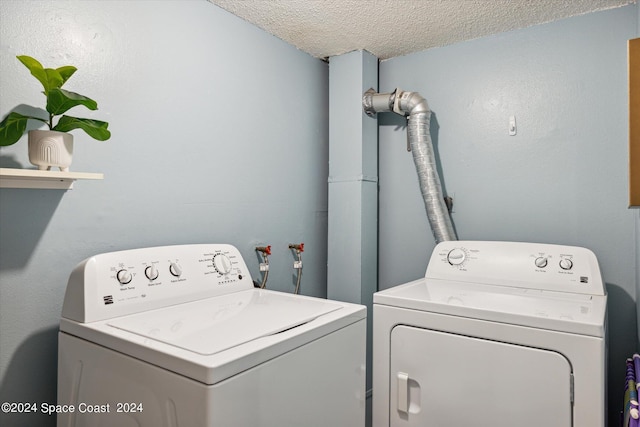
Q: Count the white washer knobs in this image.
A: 4